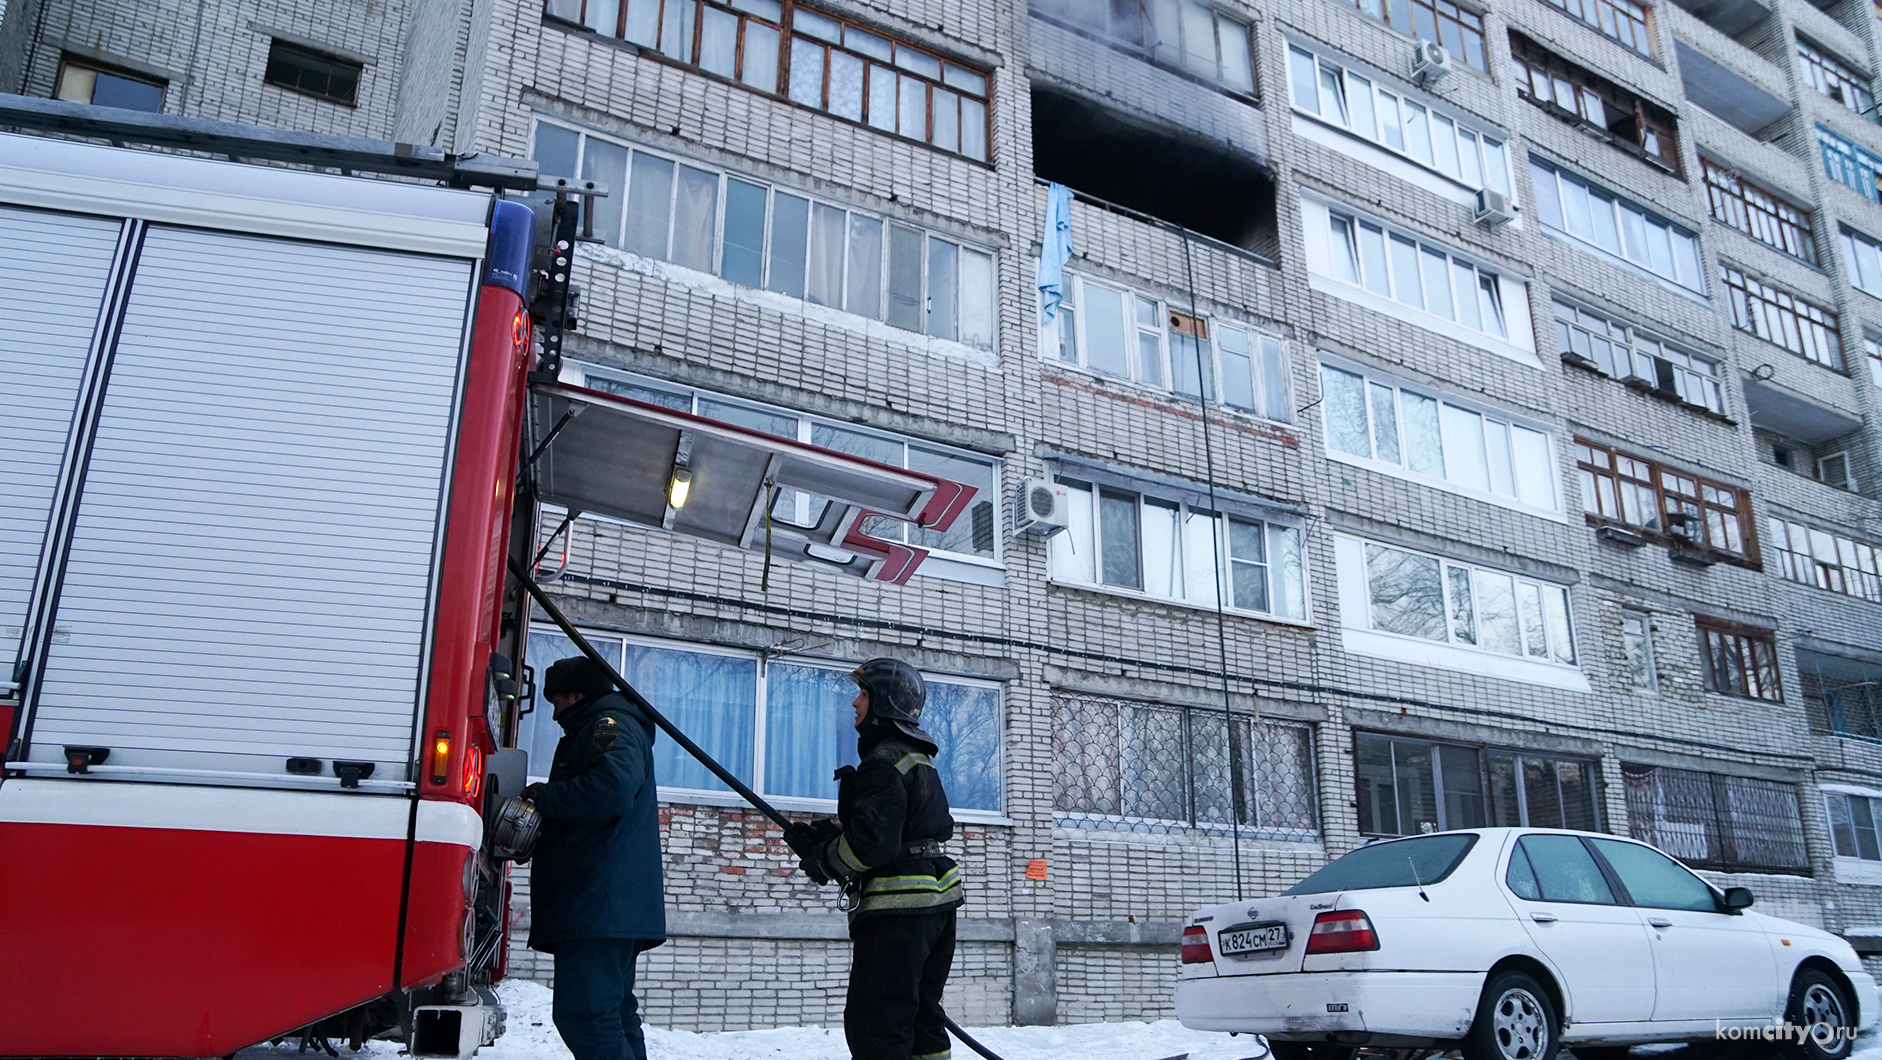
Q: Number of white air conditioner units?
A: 3